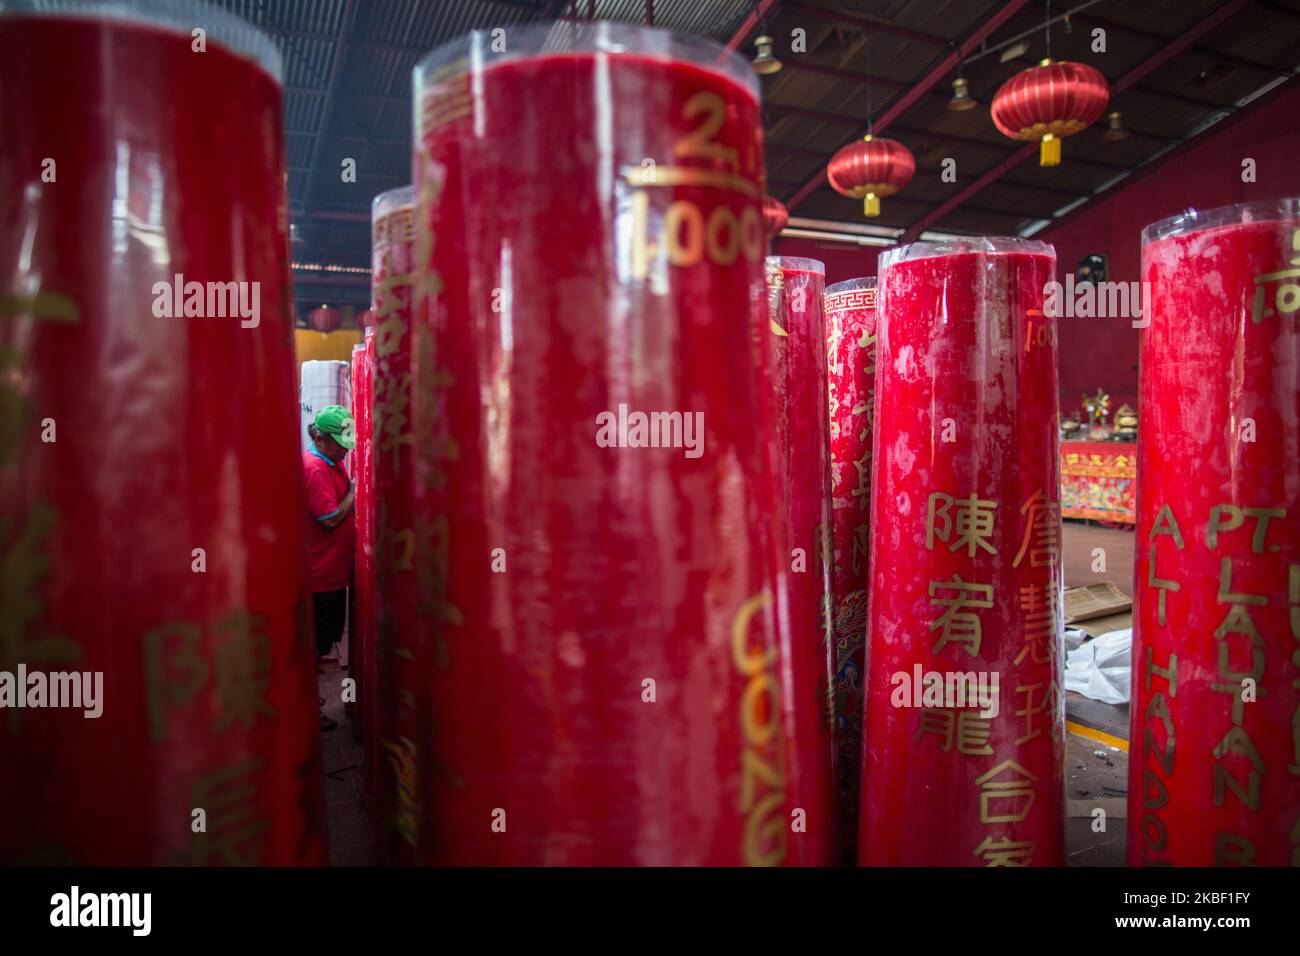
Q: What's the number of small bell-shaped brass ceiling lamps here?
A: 3